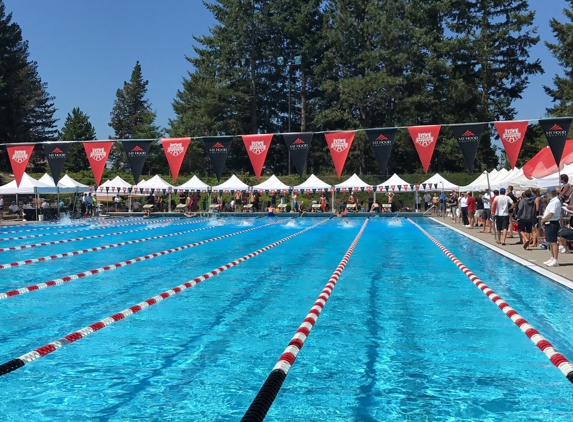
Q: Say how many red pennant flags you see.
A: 7